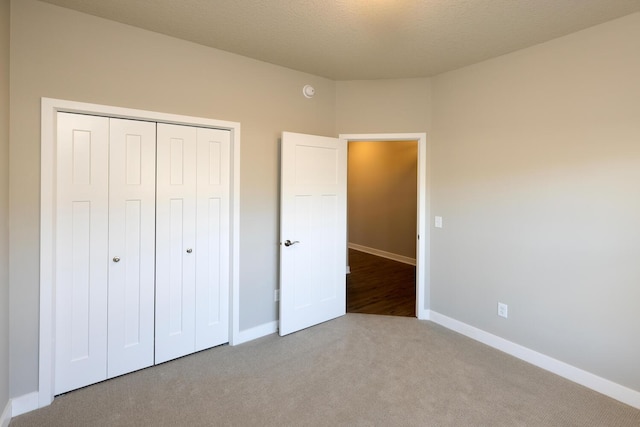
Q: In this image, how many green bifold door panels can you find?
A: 0